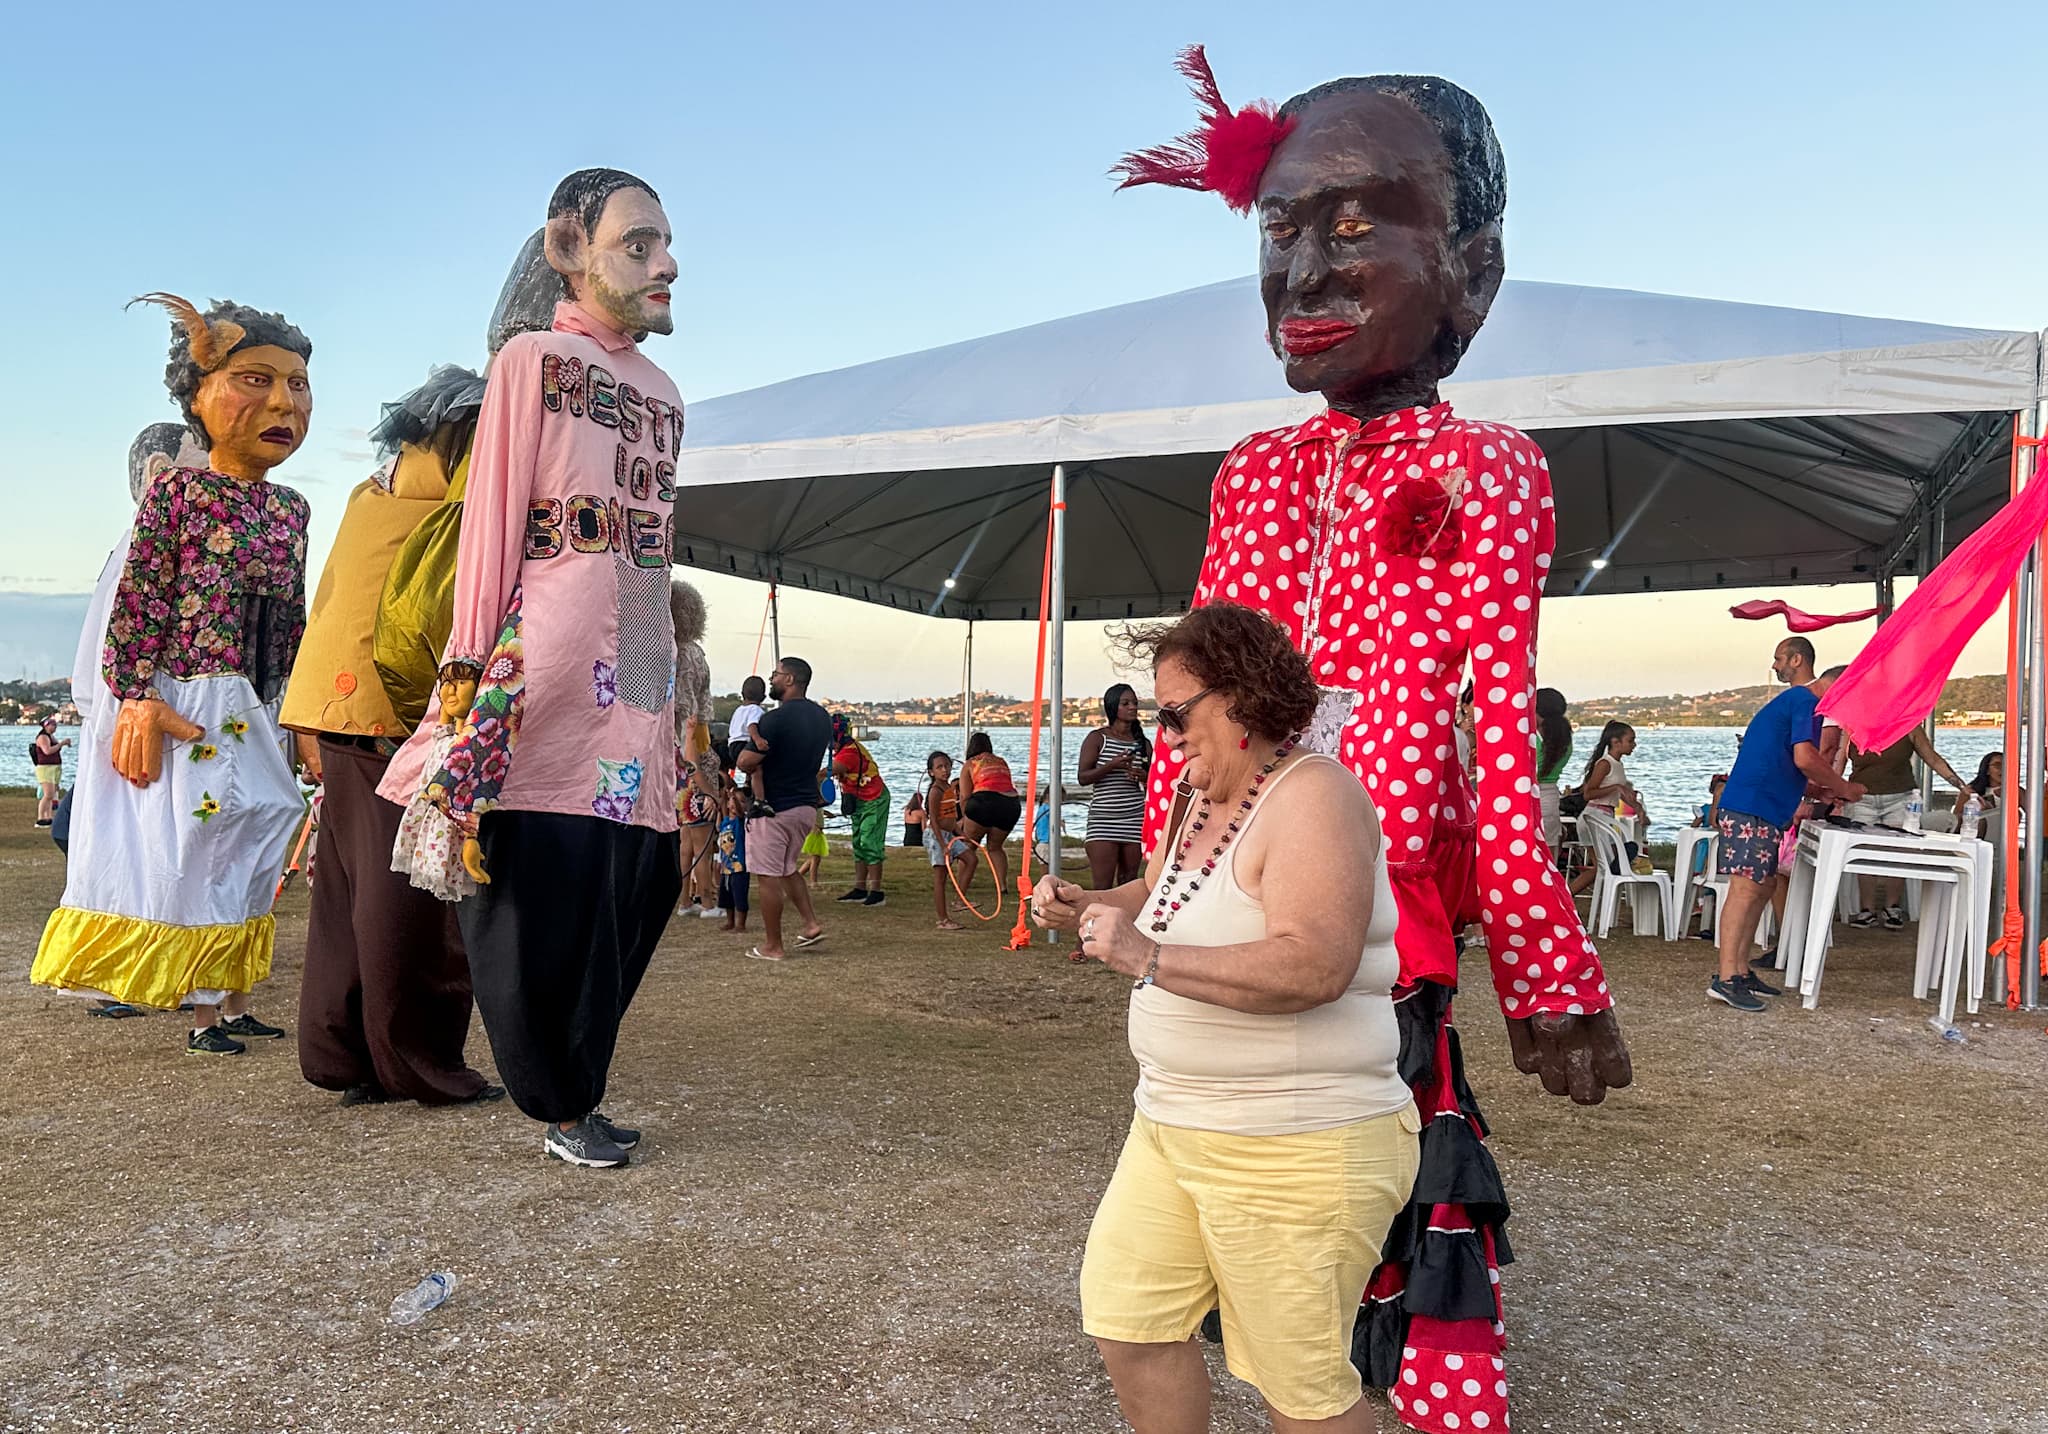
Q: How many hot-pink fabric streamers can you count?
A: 2